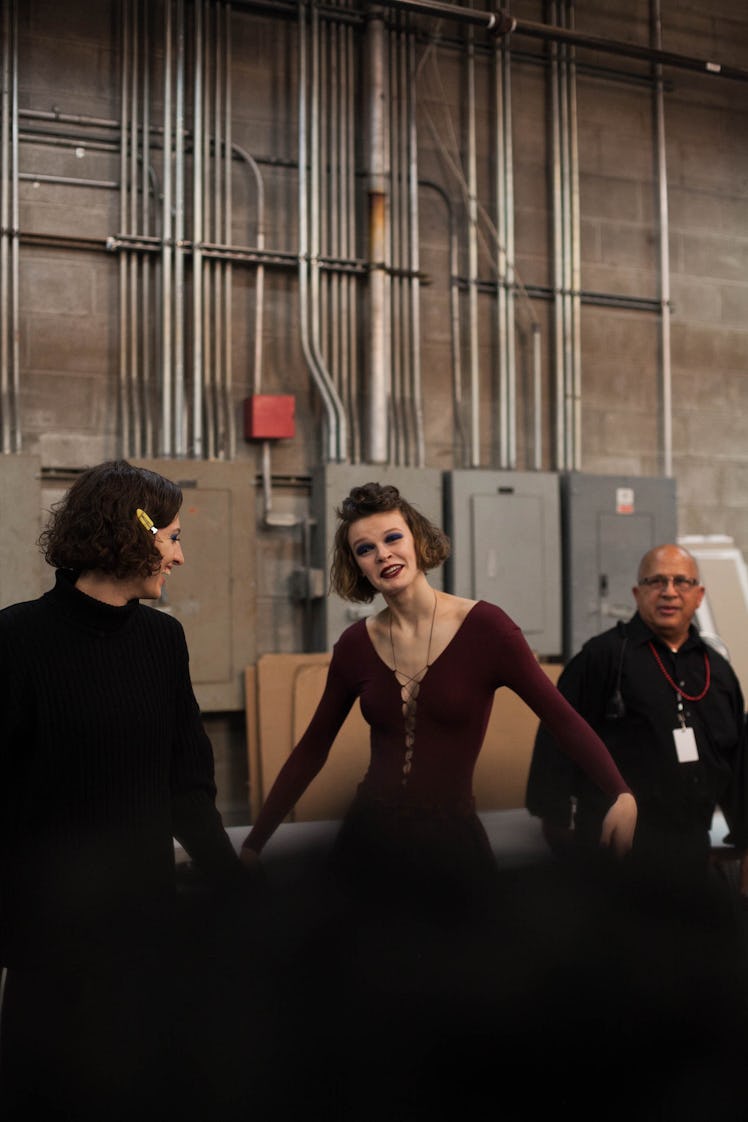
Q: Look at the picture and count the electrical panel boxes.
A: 5